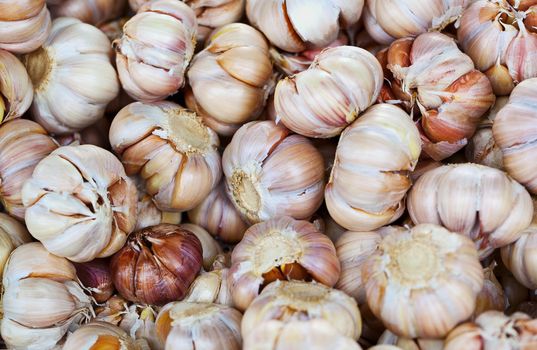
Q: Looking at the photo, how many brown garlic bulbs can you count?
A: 1